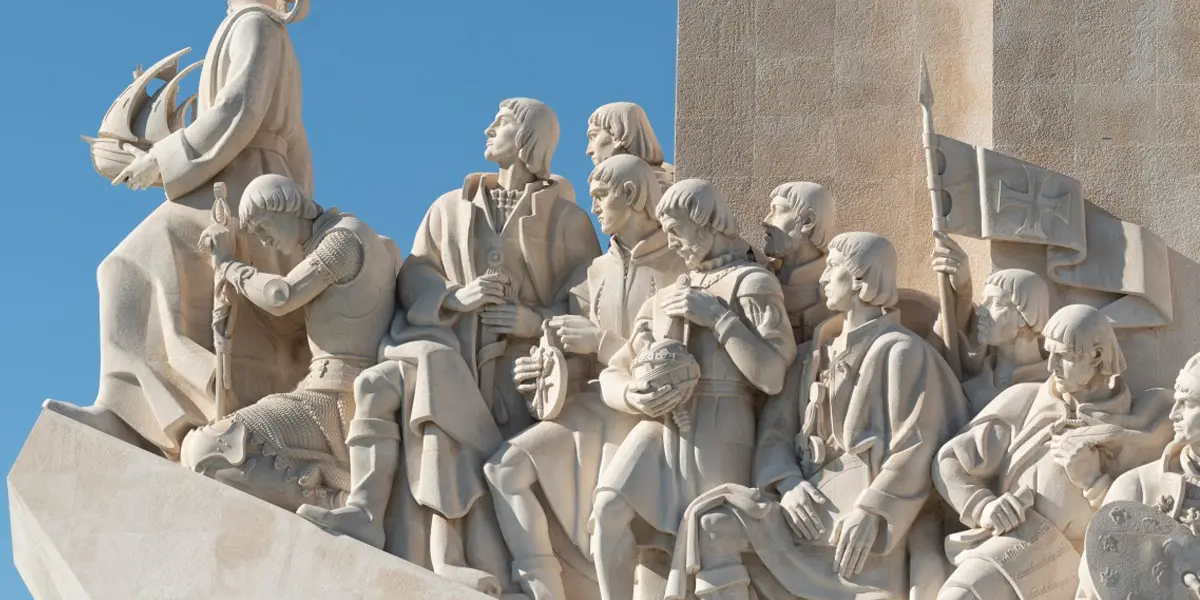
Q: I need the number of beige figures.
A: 11